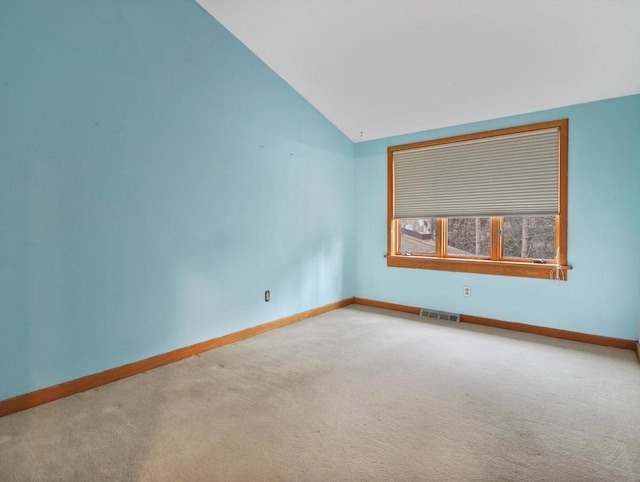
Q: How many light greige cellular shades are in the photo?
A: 1